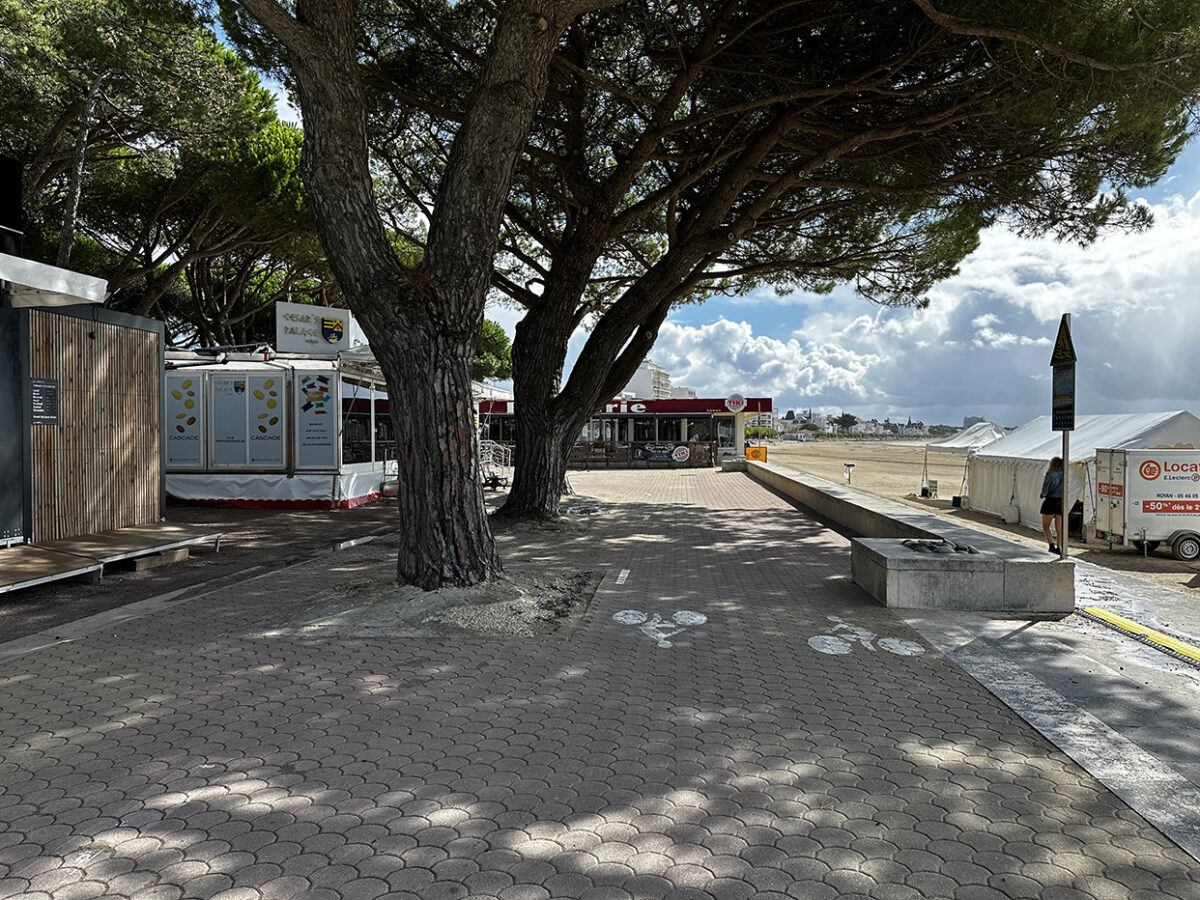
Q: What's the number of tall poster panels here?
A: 4